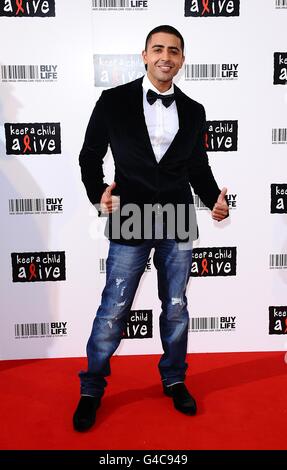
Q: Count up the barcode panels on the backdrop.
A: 11